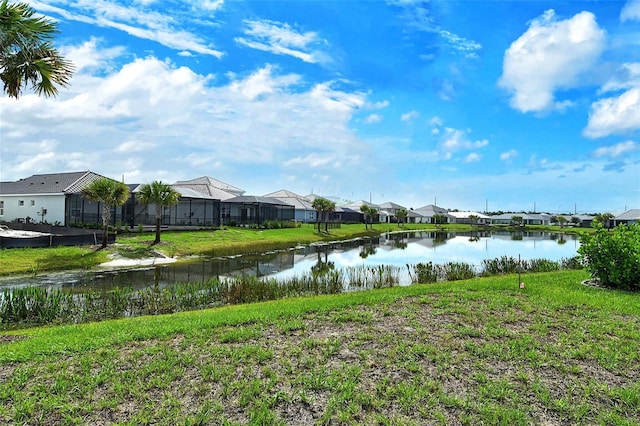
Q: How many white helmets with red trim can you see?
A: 0